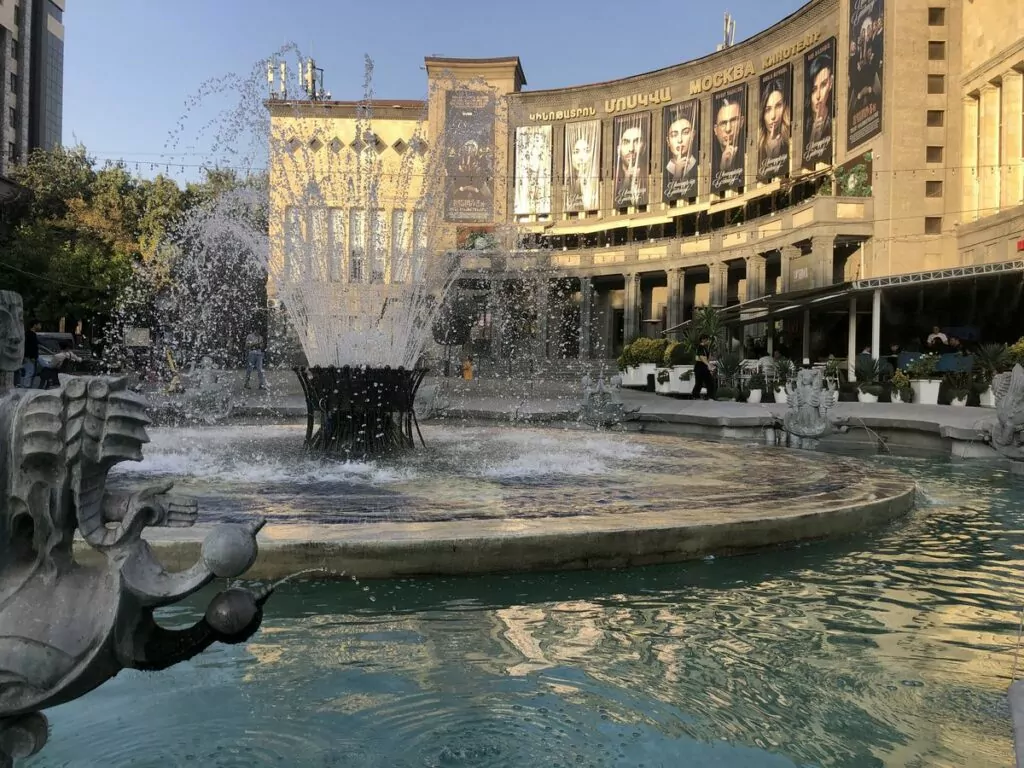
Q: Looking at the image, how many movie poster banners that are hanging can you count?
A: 9